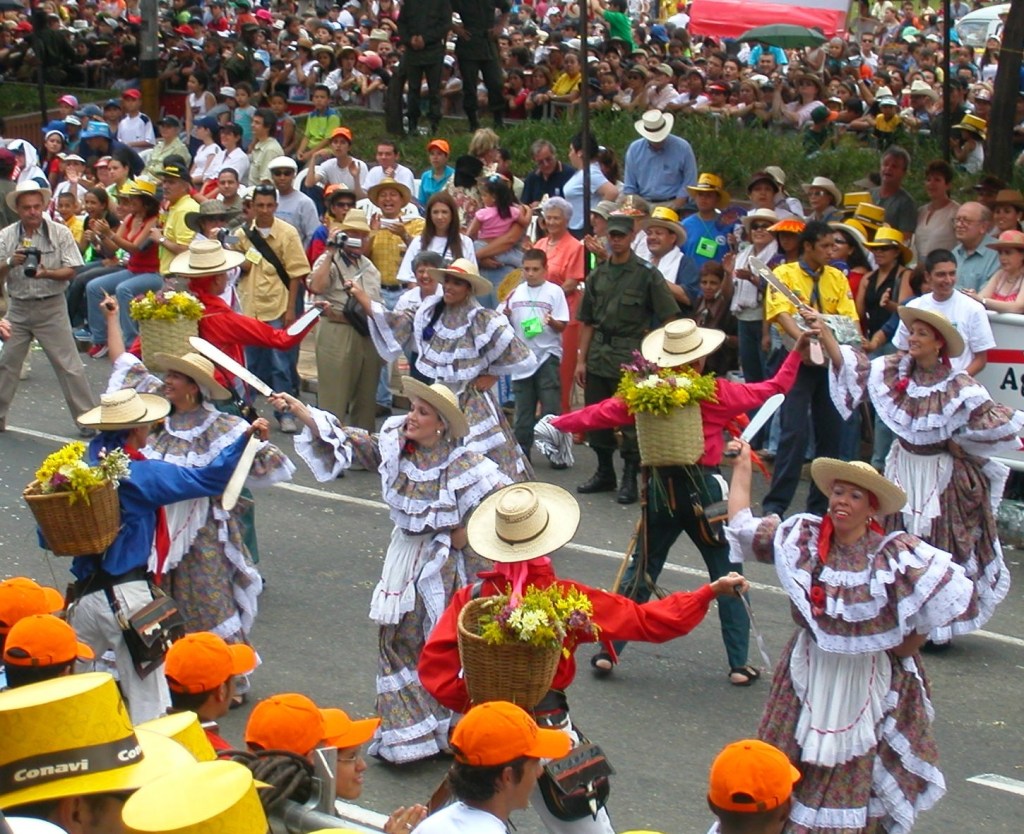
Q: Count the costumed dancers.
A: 9